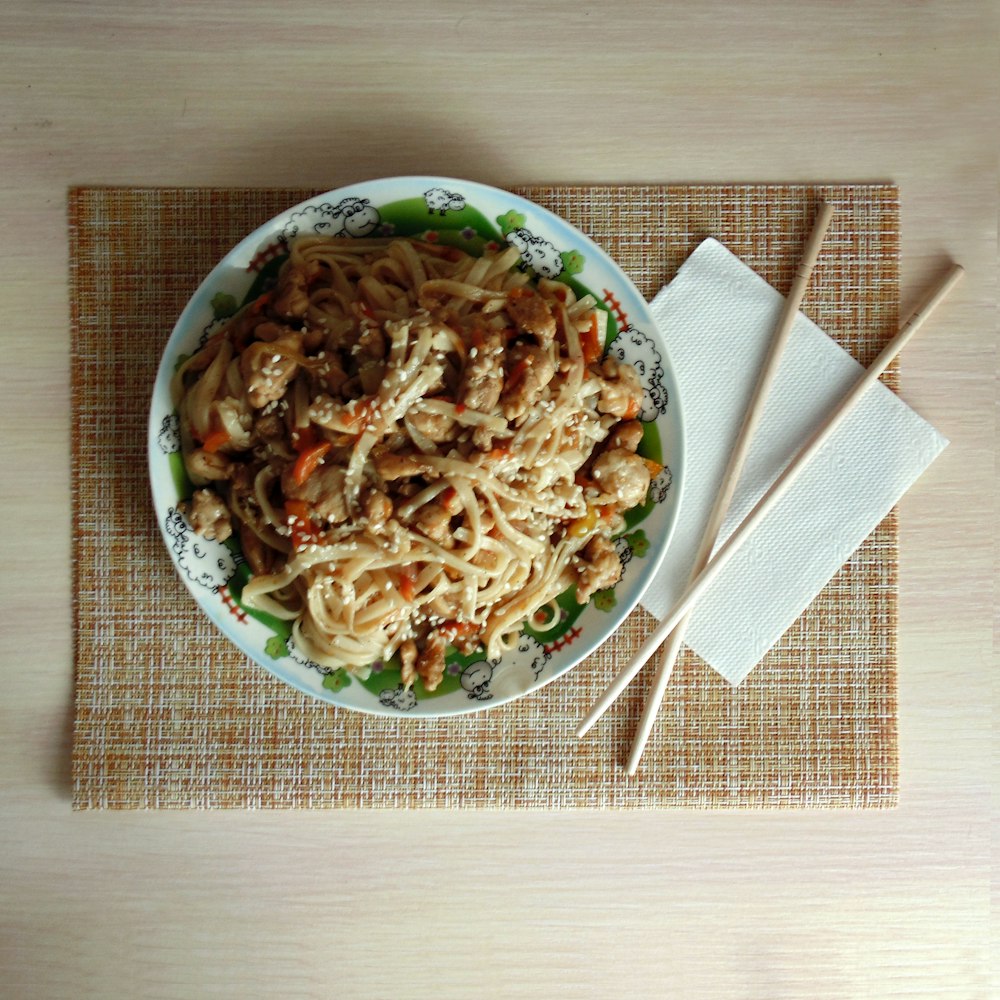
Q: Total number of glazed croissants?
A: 0